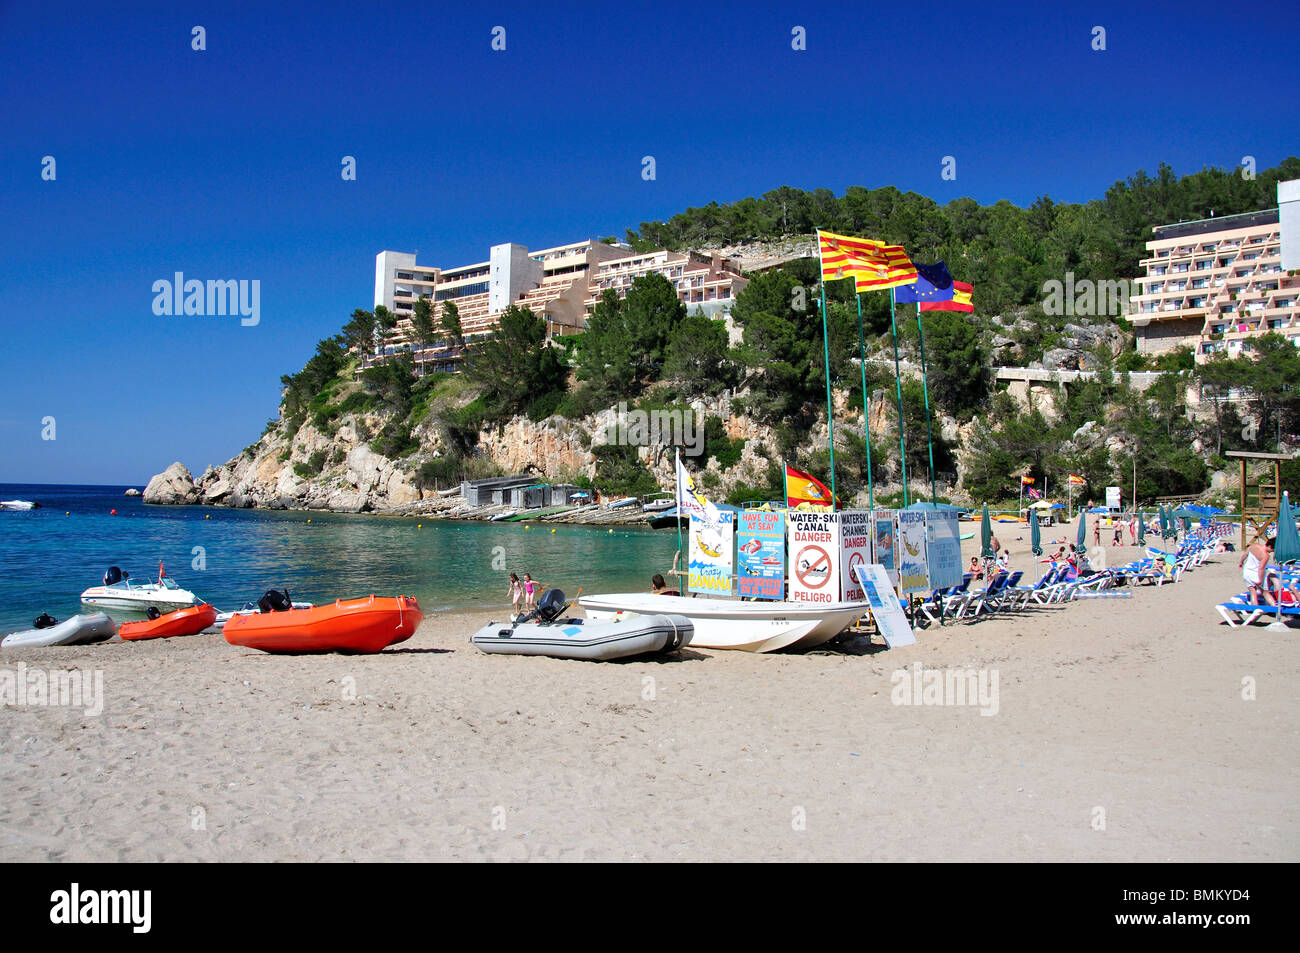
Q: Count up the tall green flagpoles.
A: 4